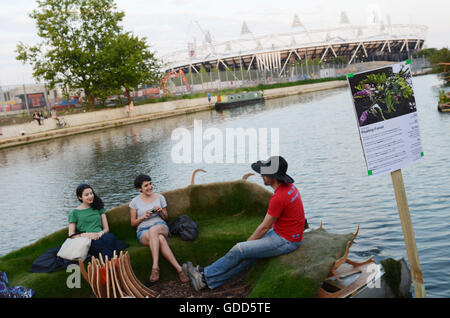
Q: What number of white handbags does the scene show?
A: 1